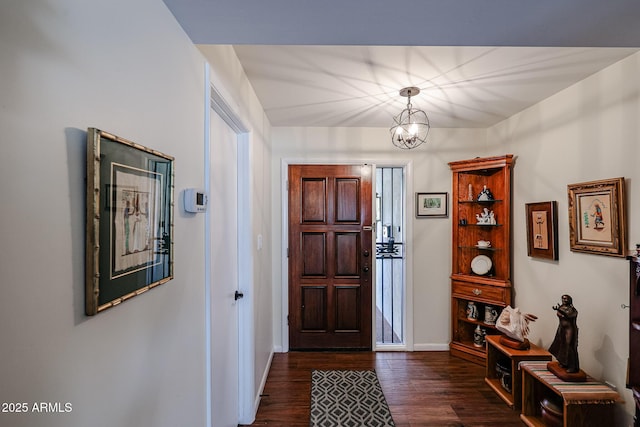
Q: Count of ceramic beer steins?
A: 3